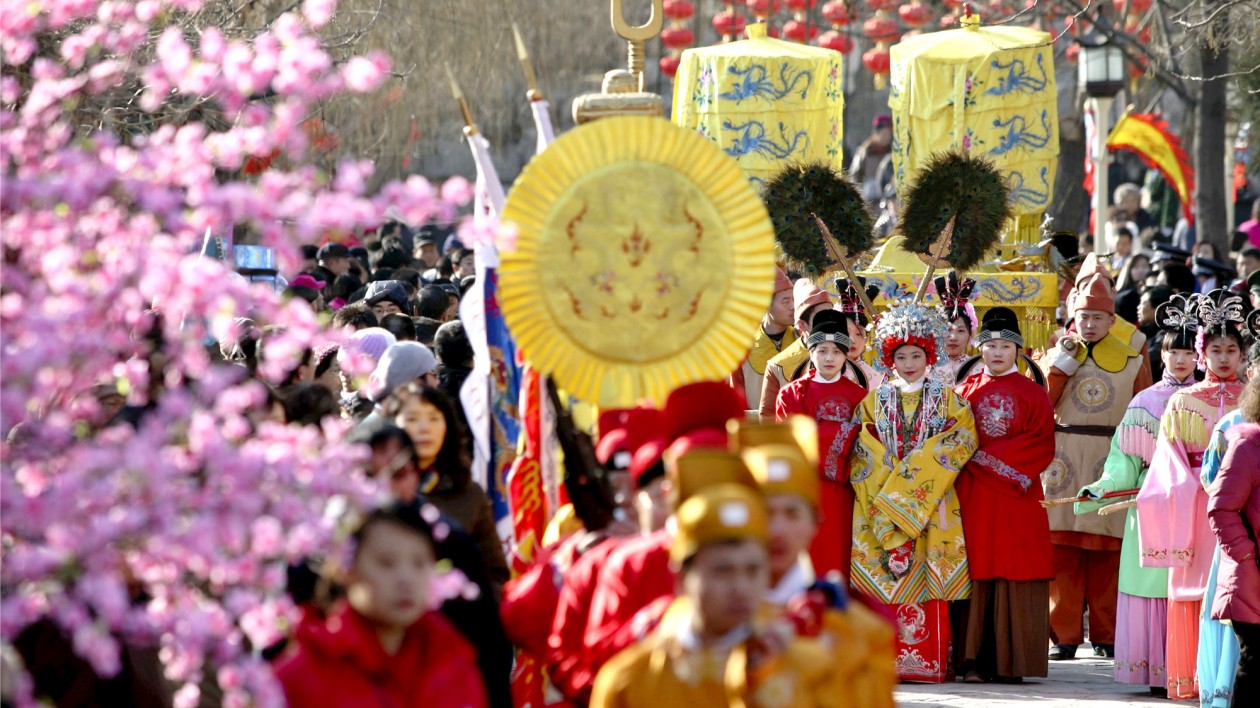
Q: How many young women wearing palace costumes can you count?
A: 8